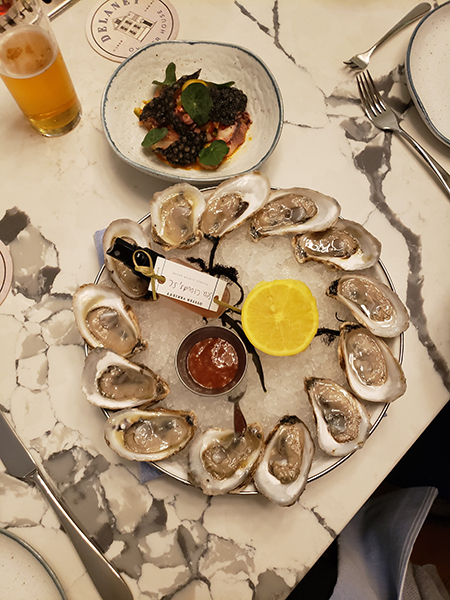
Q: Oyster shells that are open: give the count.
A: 13